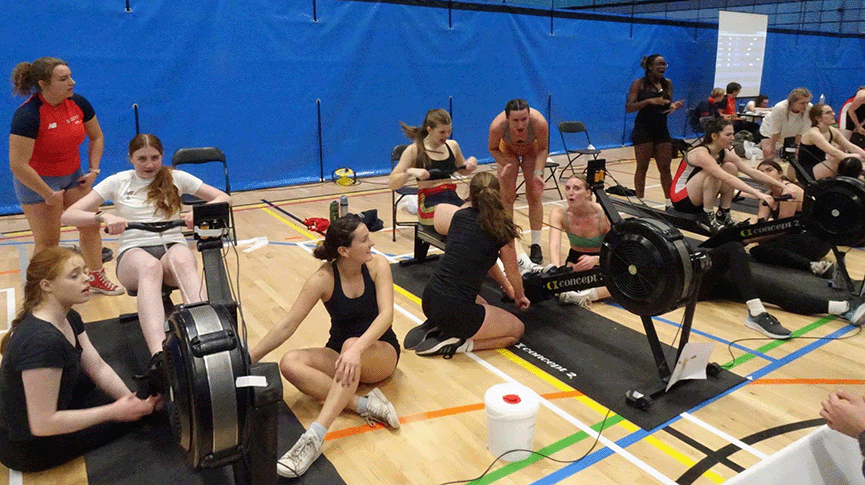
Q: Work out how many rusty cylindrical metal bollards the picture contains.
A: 0